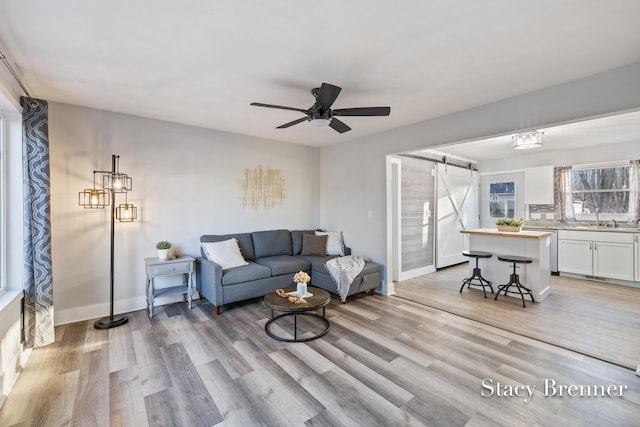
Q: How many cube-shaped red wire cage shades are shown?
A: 0